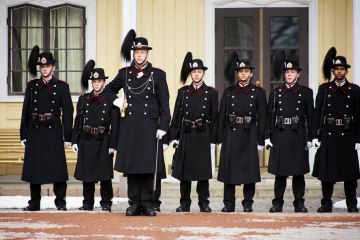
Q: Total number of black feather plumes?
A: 7